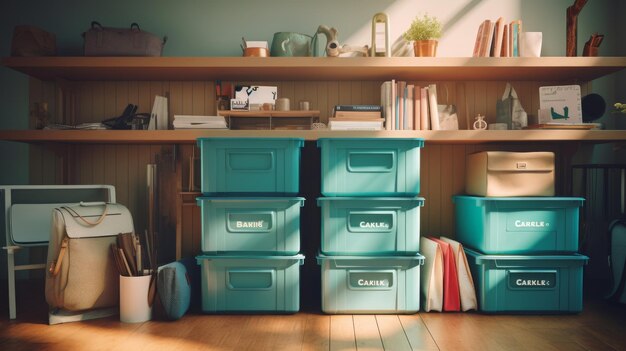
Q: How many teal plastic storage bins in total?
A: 8